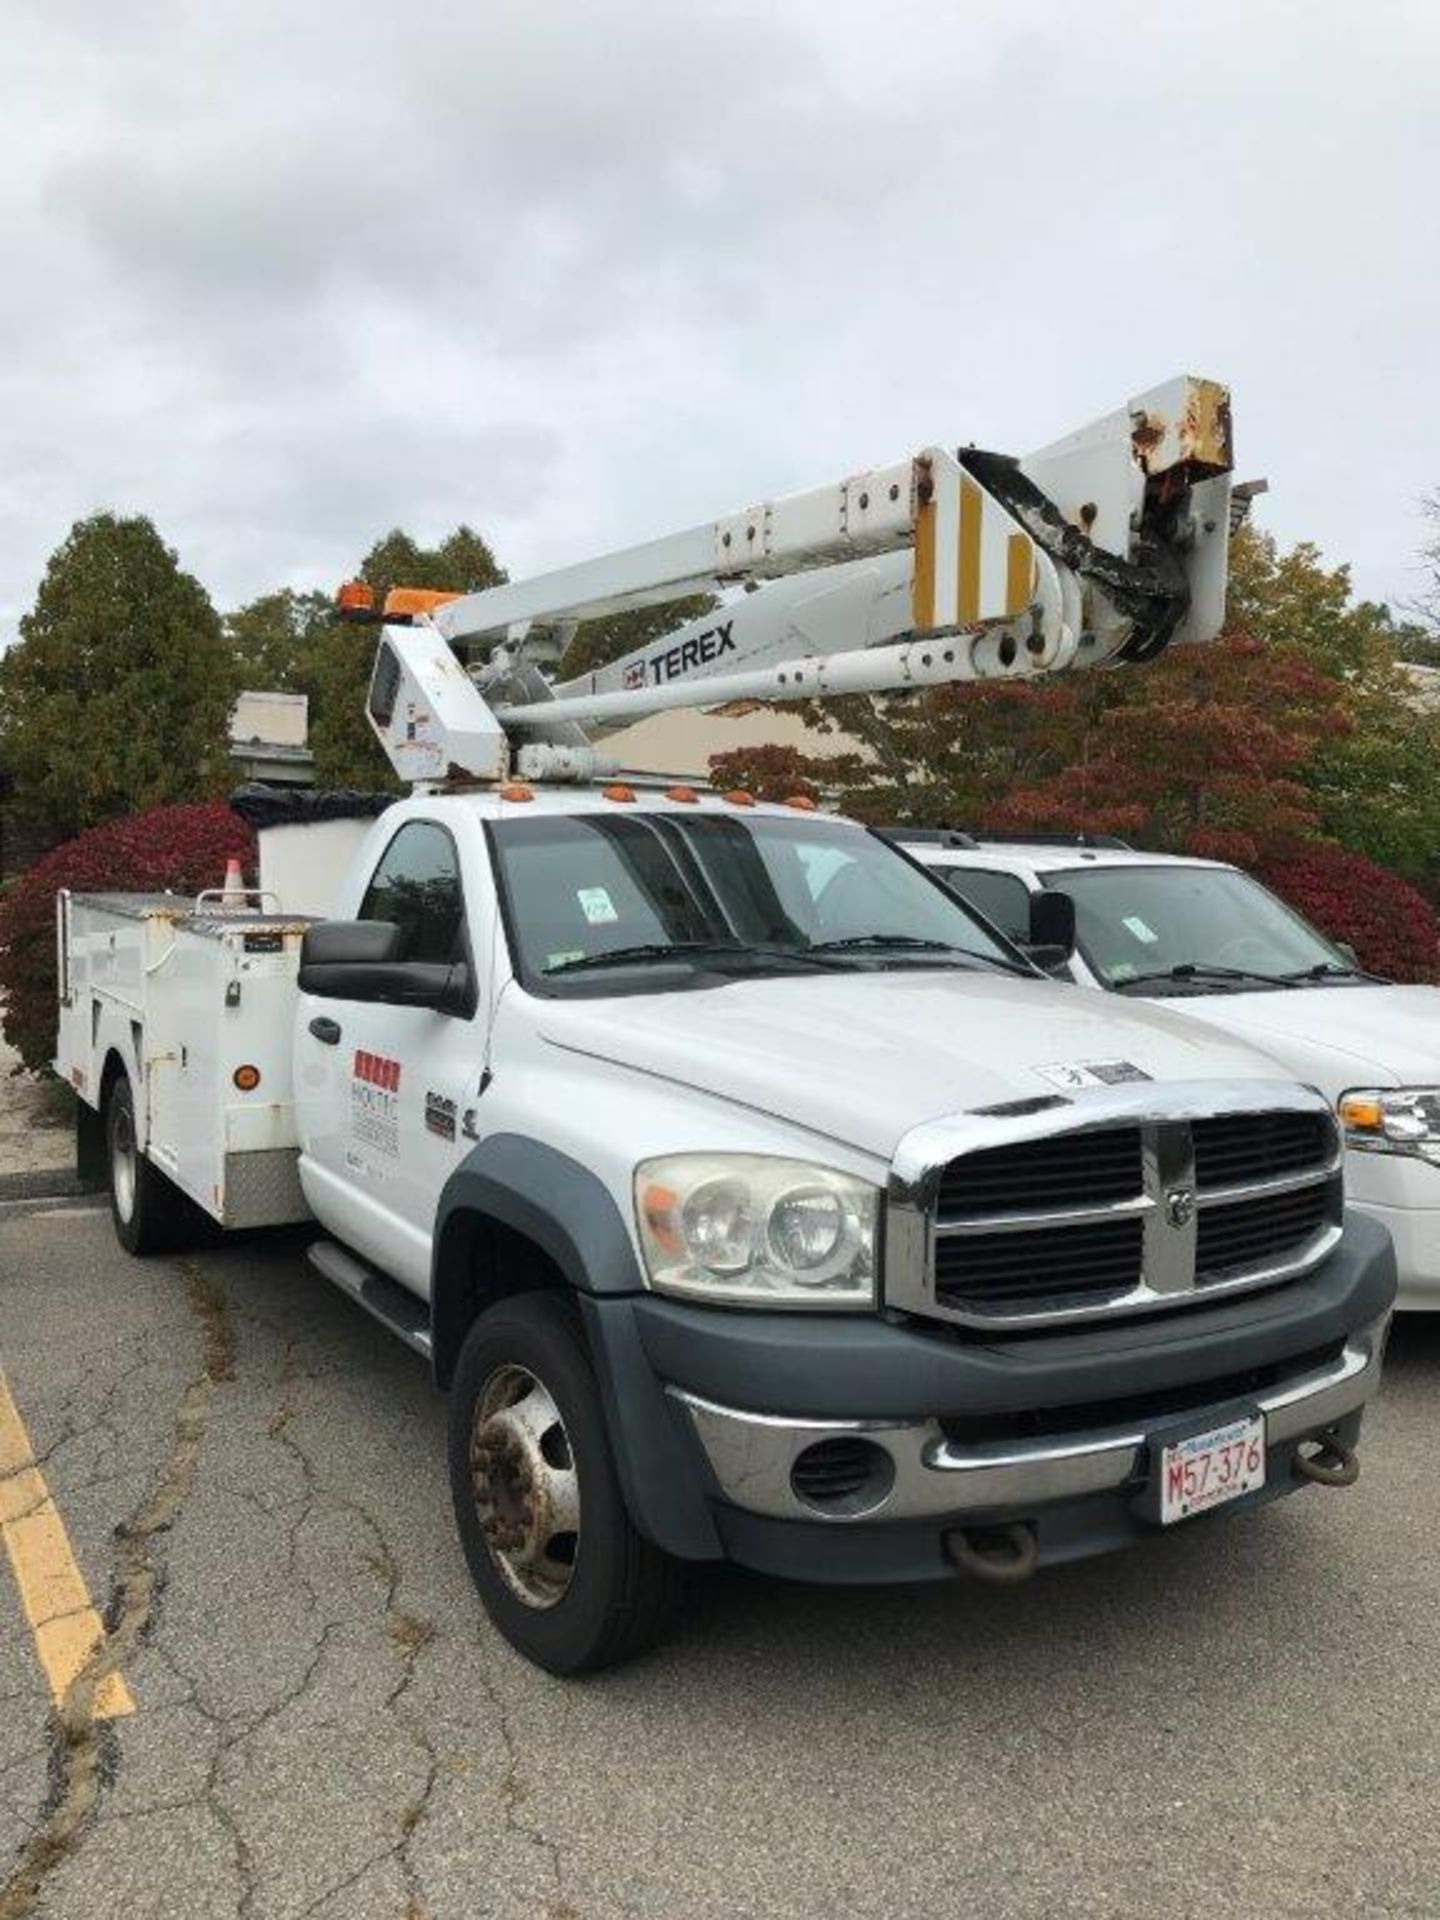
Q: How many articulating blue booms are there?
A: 0